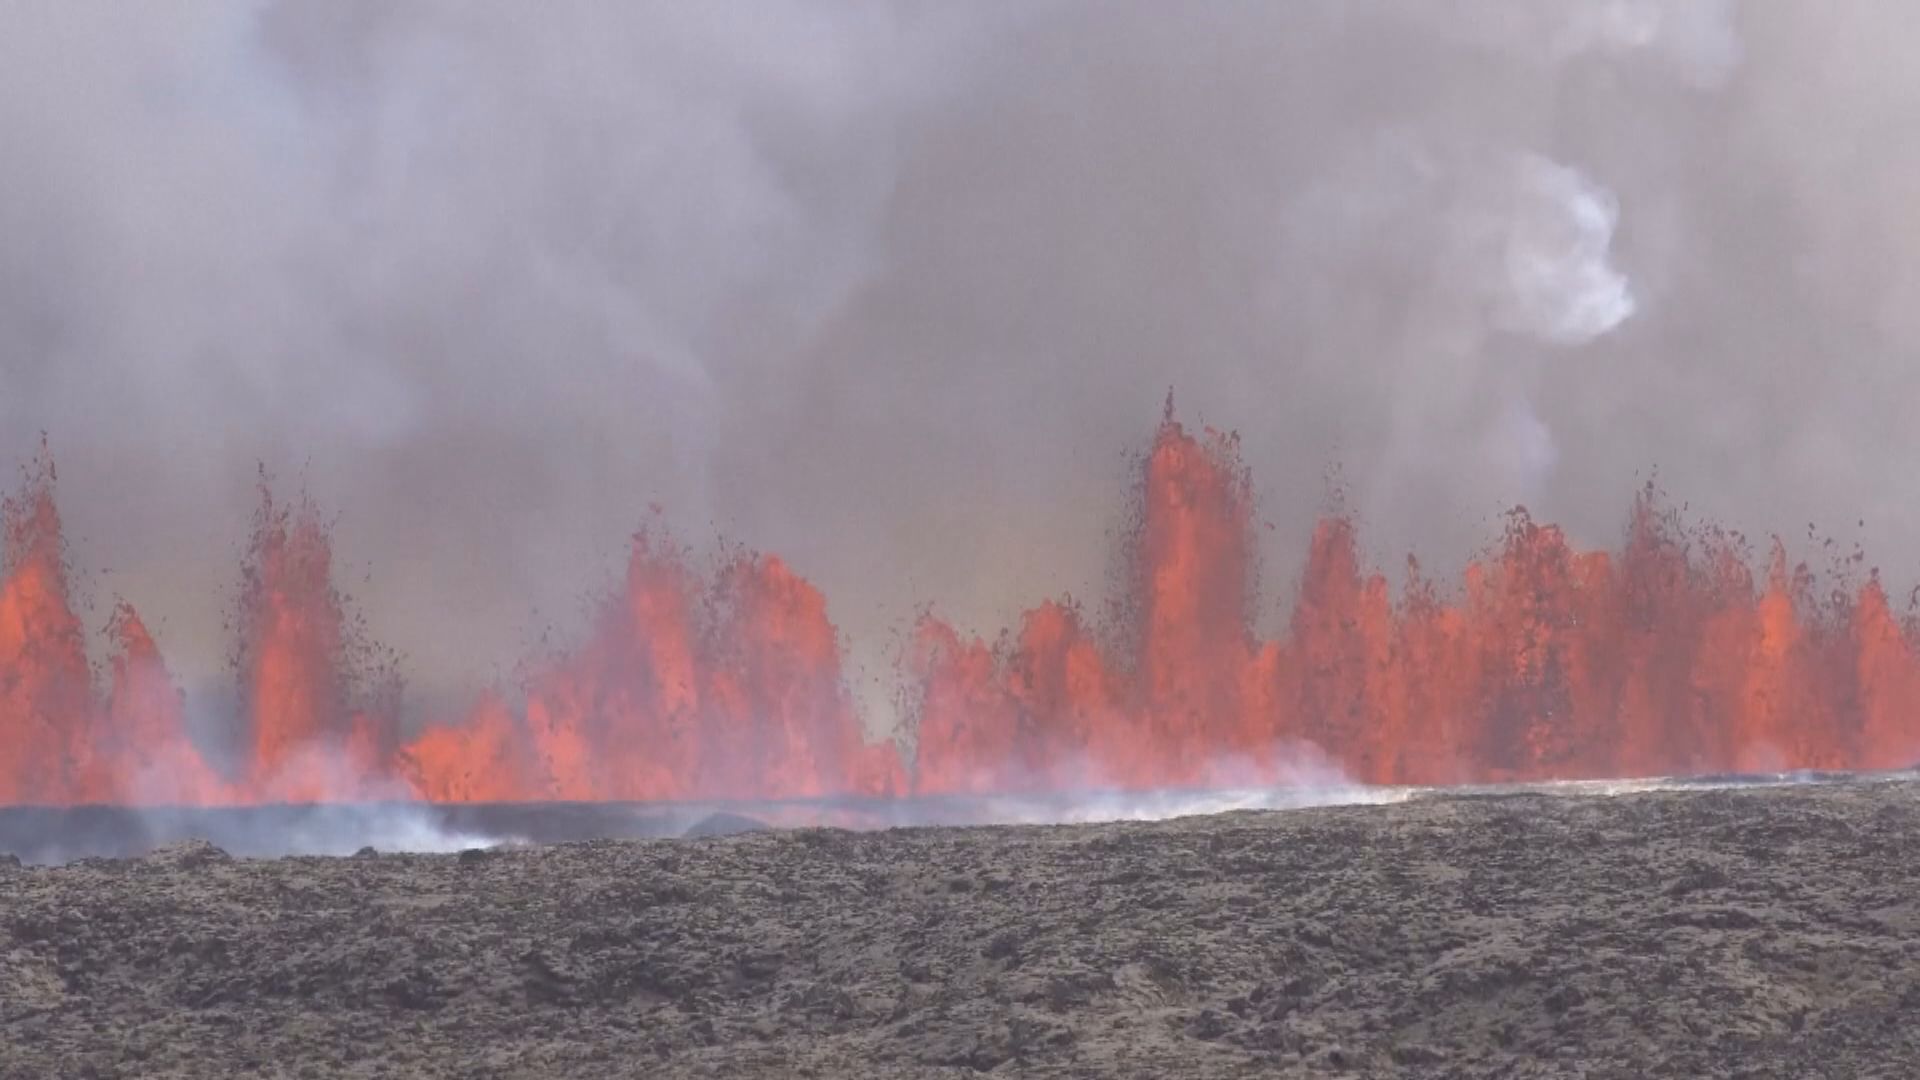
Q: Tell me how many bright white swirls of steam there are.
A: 1